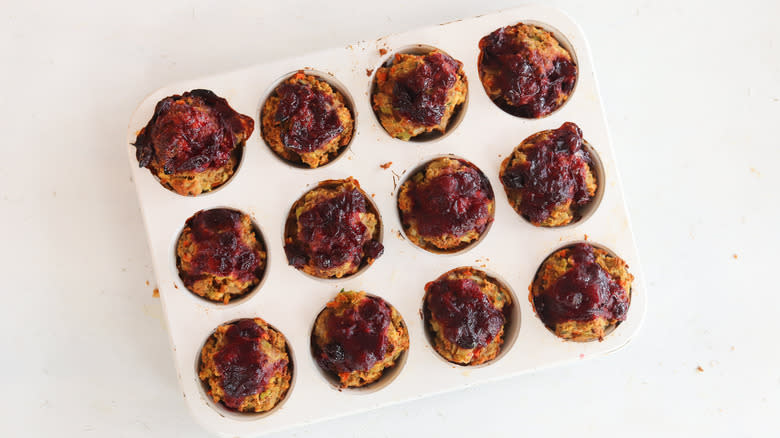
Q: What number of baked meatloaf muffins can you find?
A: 12